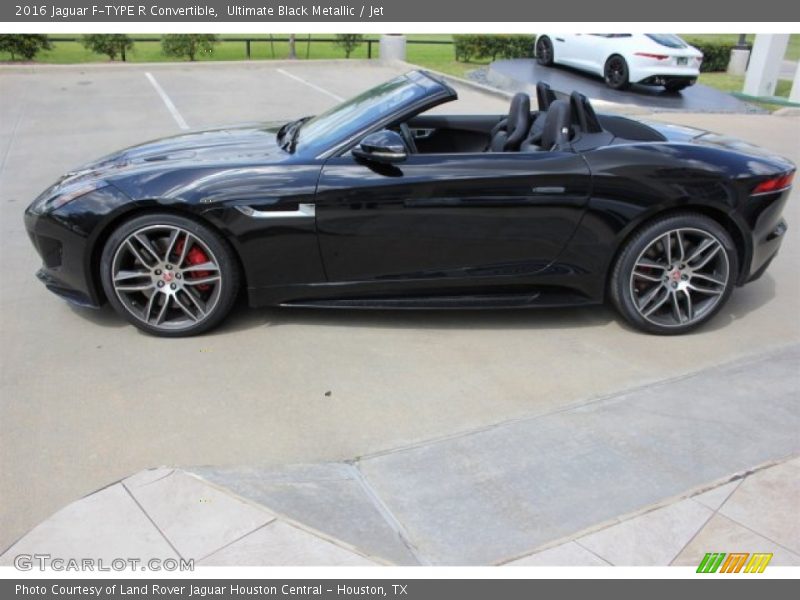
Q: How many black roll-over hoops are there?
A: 2